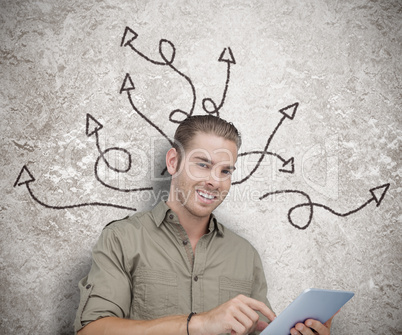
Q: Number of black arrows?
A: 8